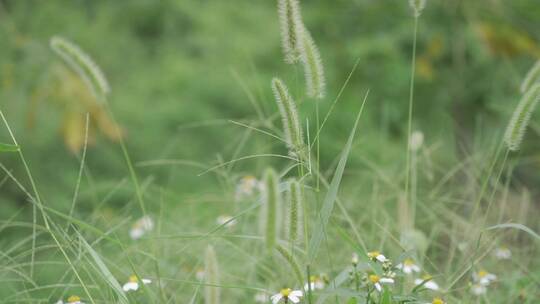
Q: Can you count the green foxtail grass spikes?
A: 11